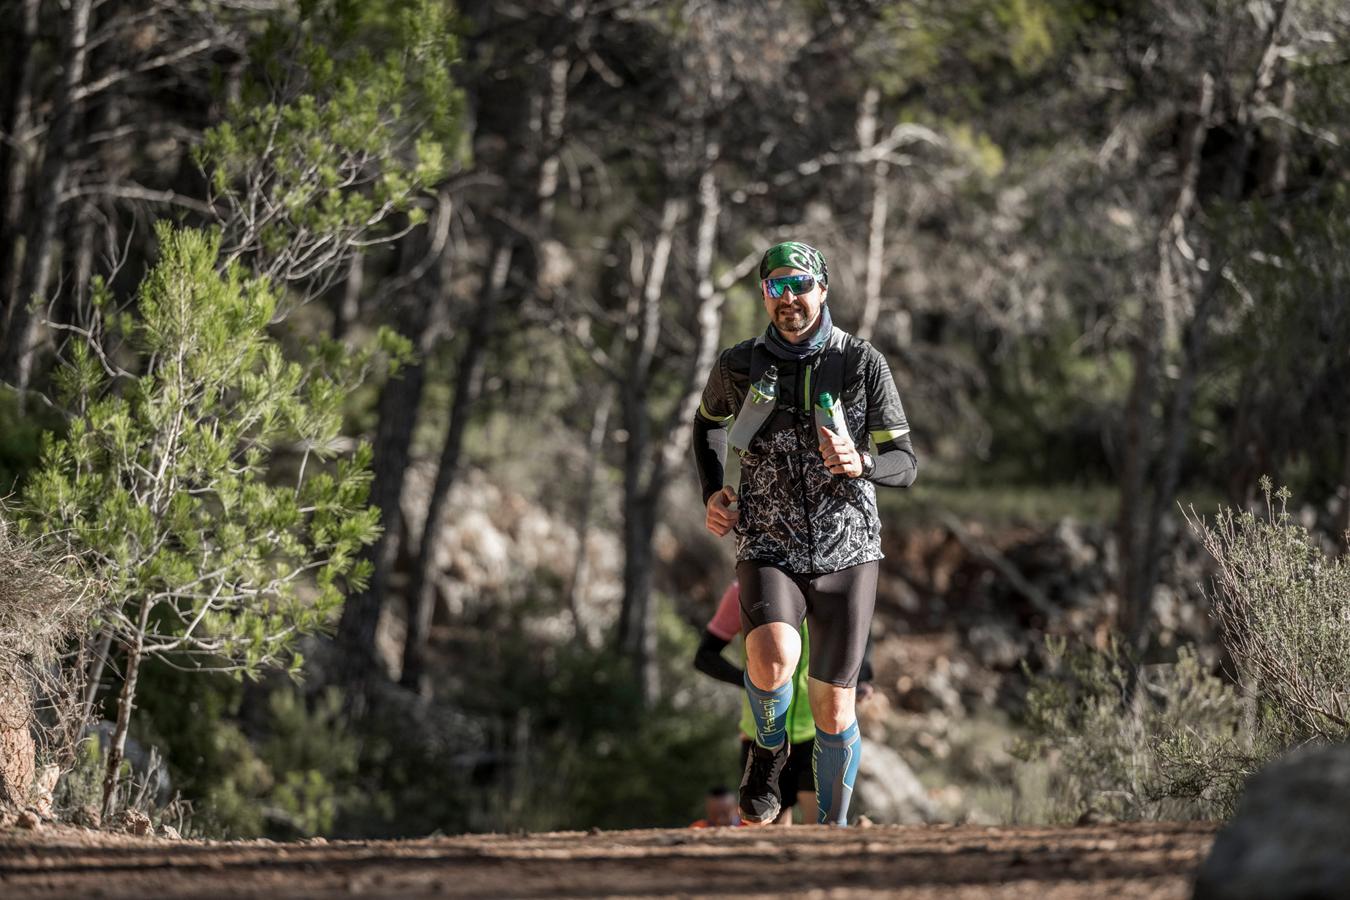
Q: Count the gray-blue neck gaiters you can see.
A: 1